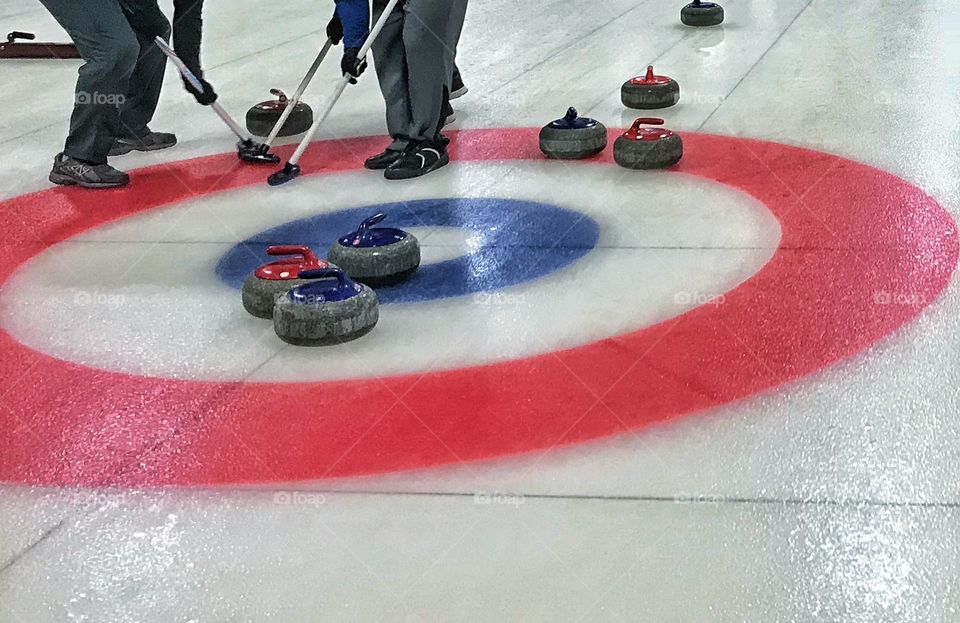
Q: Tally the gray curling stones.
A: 8